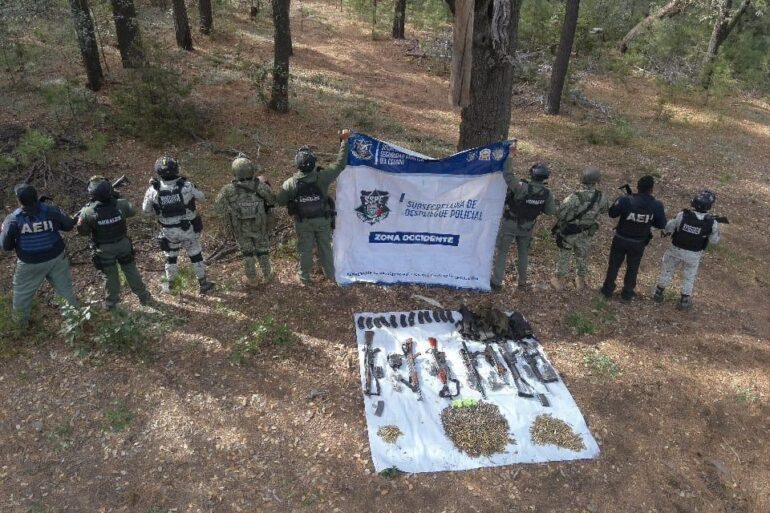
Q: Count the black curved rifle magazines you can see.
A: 12